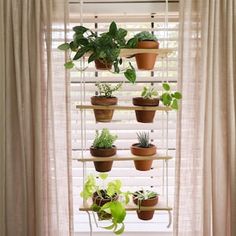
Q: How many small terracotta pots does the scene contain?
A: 8